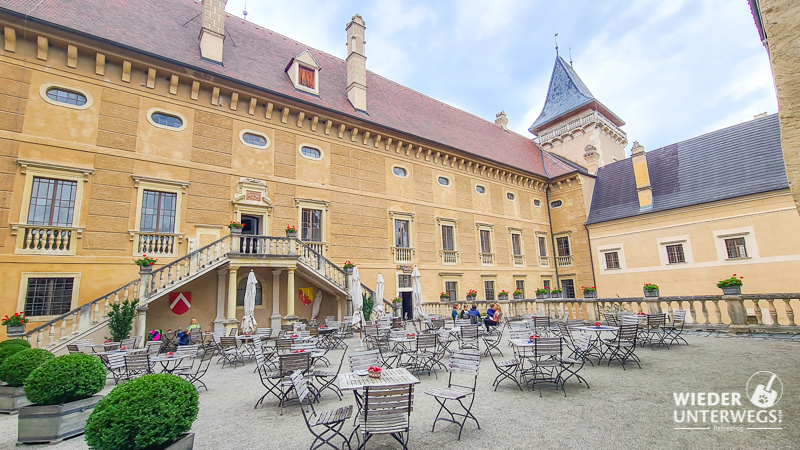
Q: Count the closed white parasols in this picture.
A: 5